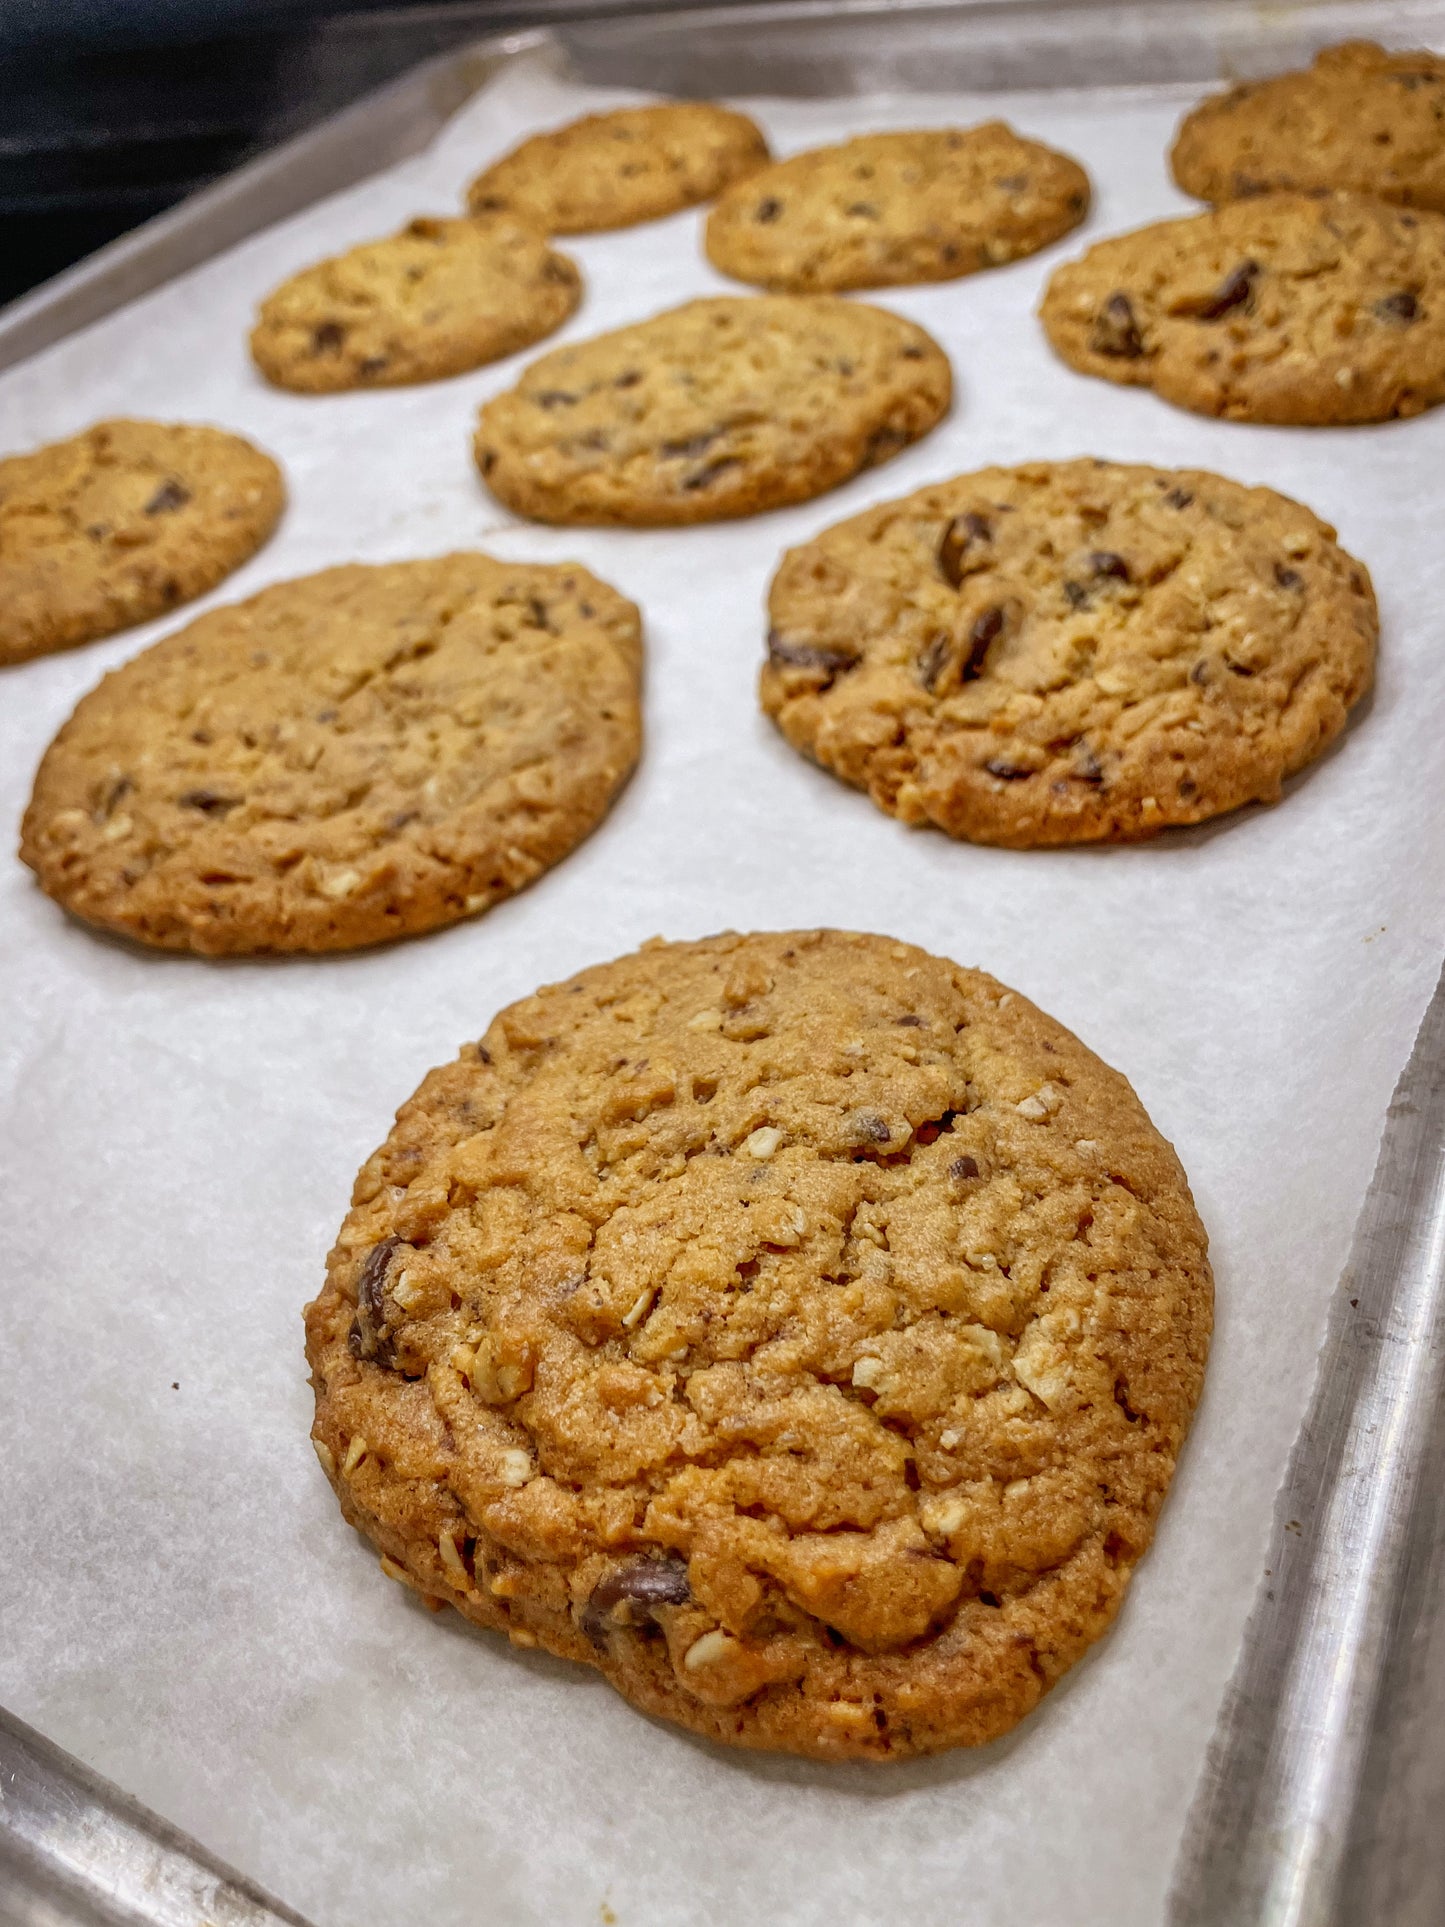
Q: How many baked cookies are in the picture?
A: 10